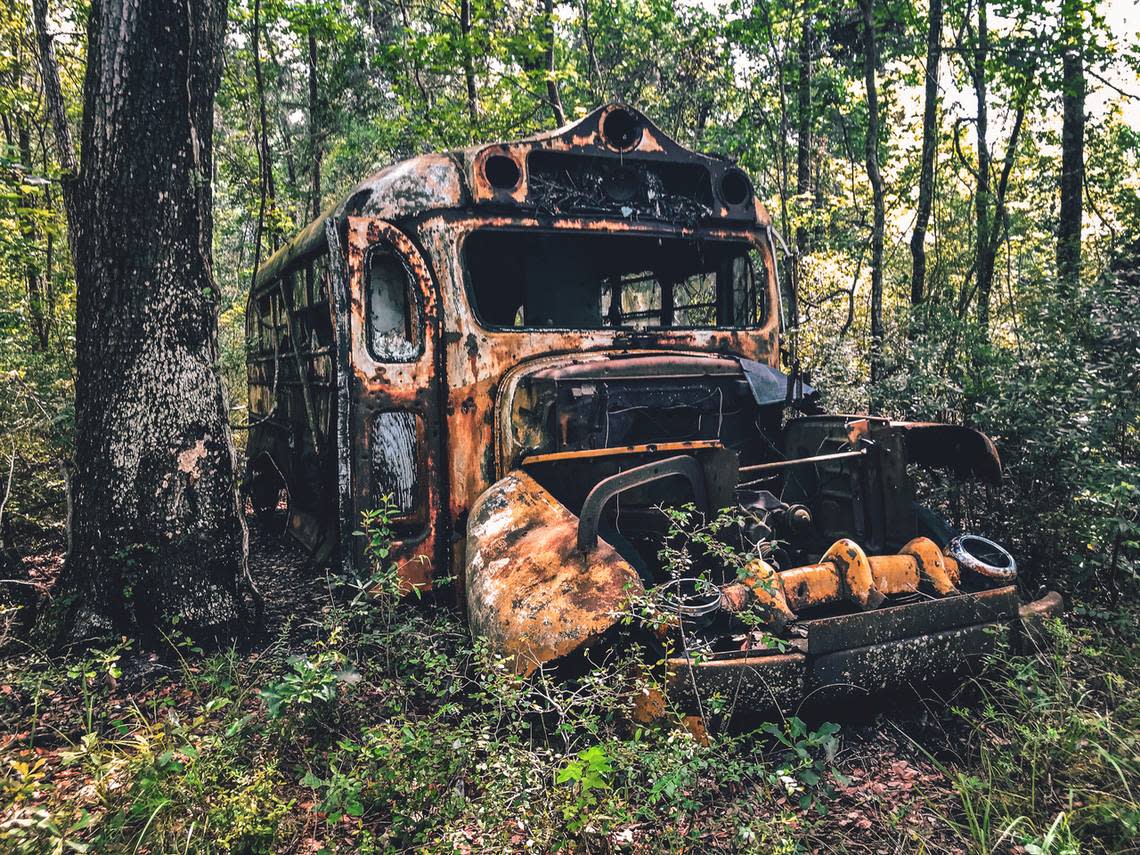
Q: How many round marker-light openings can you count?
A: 3